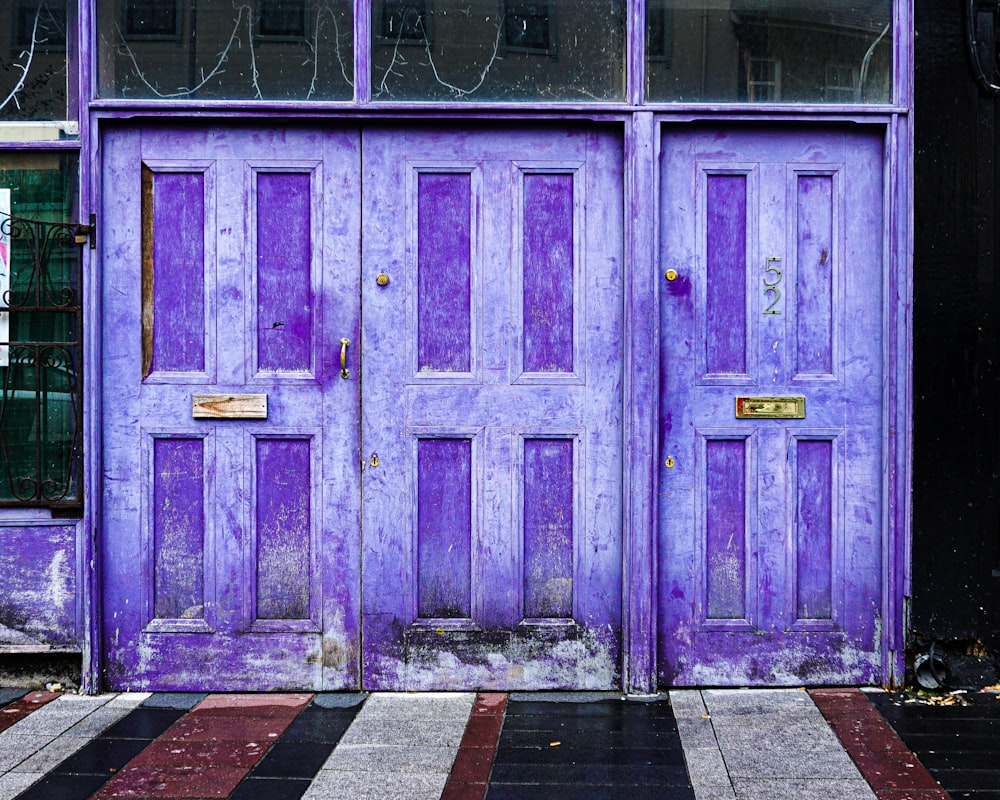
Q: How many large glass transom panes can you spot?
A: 3